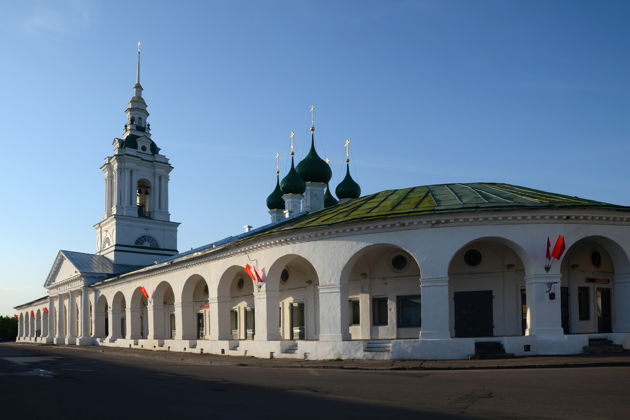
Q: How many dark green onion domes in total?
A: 5